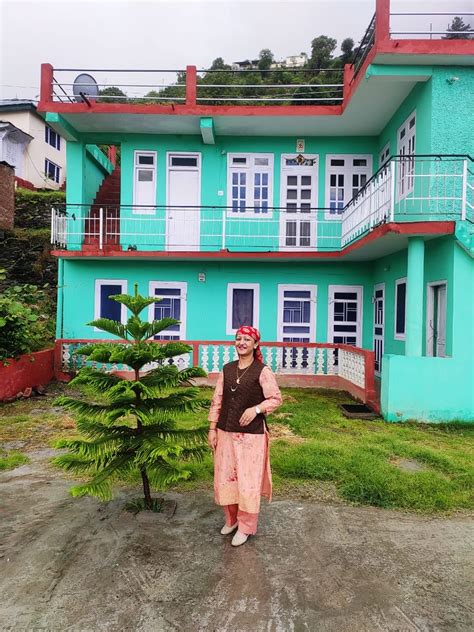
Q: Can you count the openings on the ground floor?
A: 8